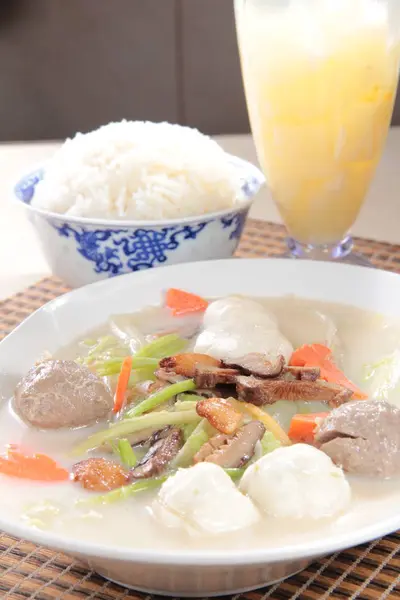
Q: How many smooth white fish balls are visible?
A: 3